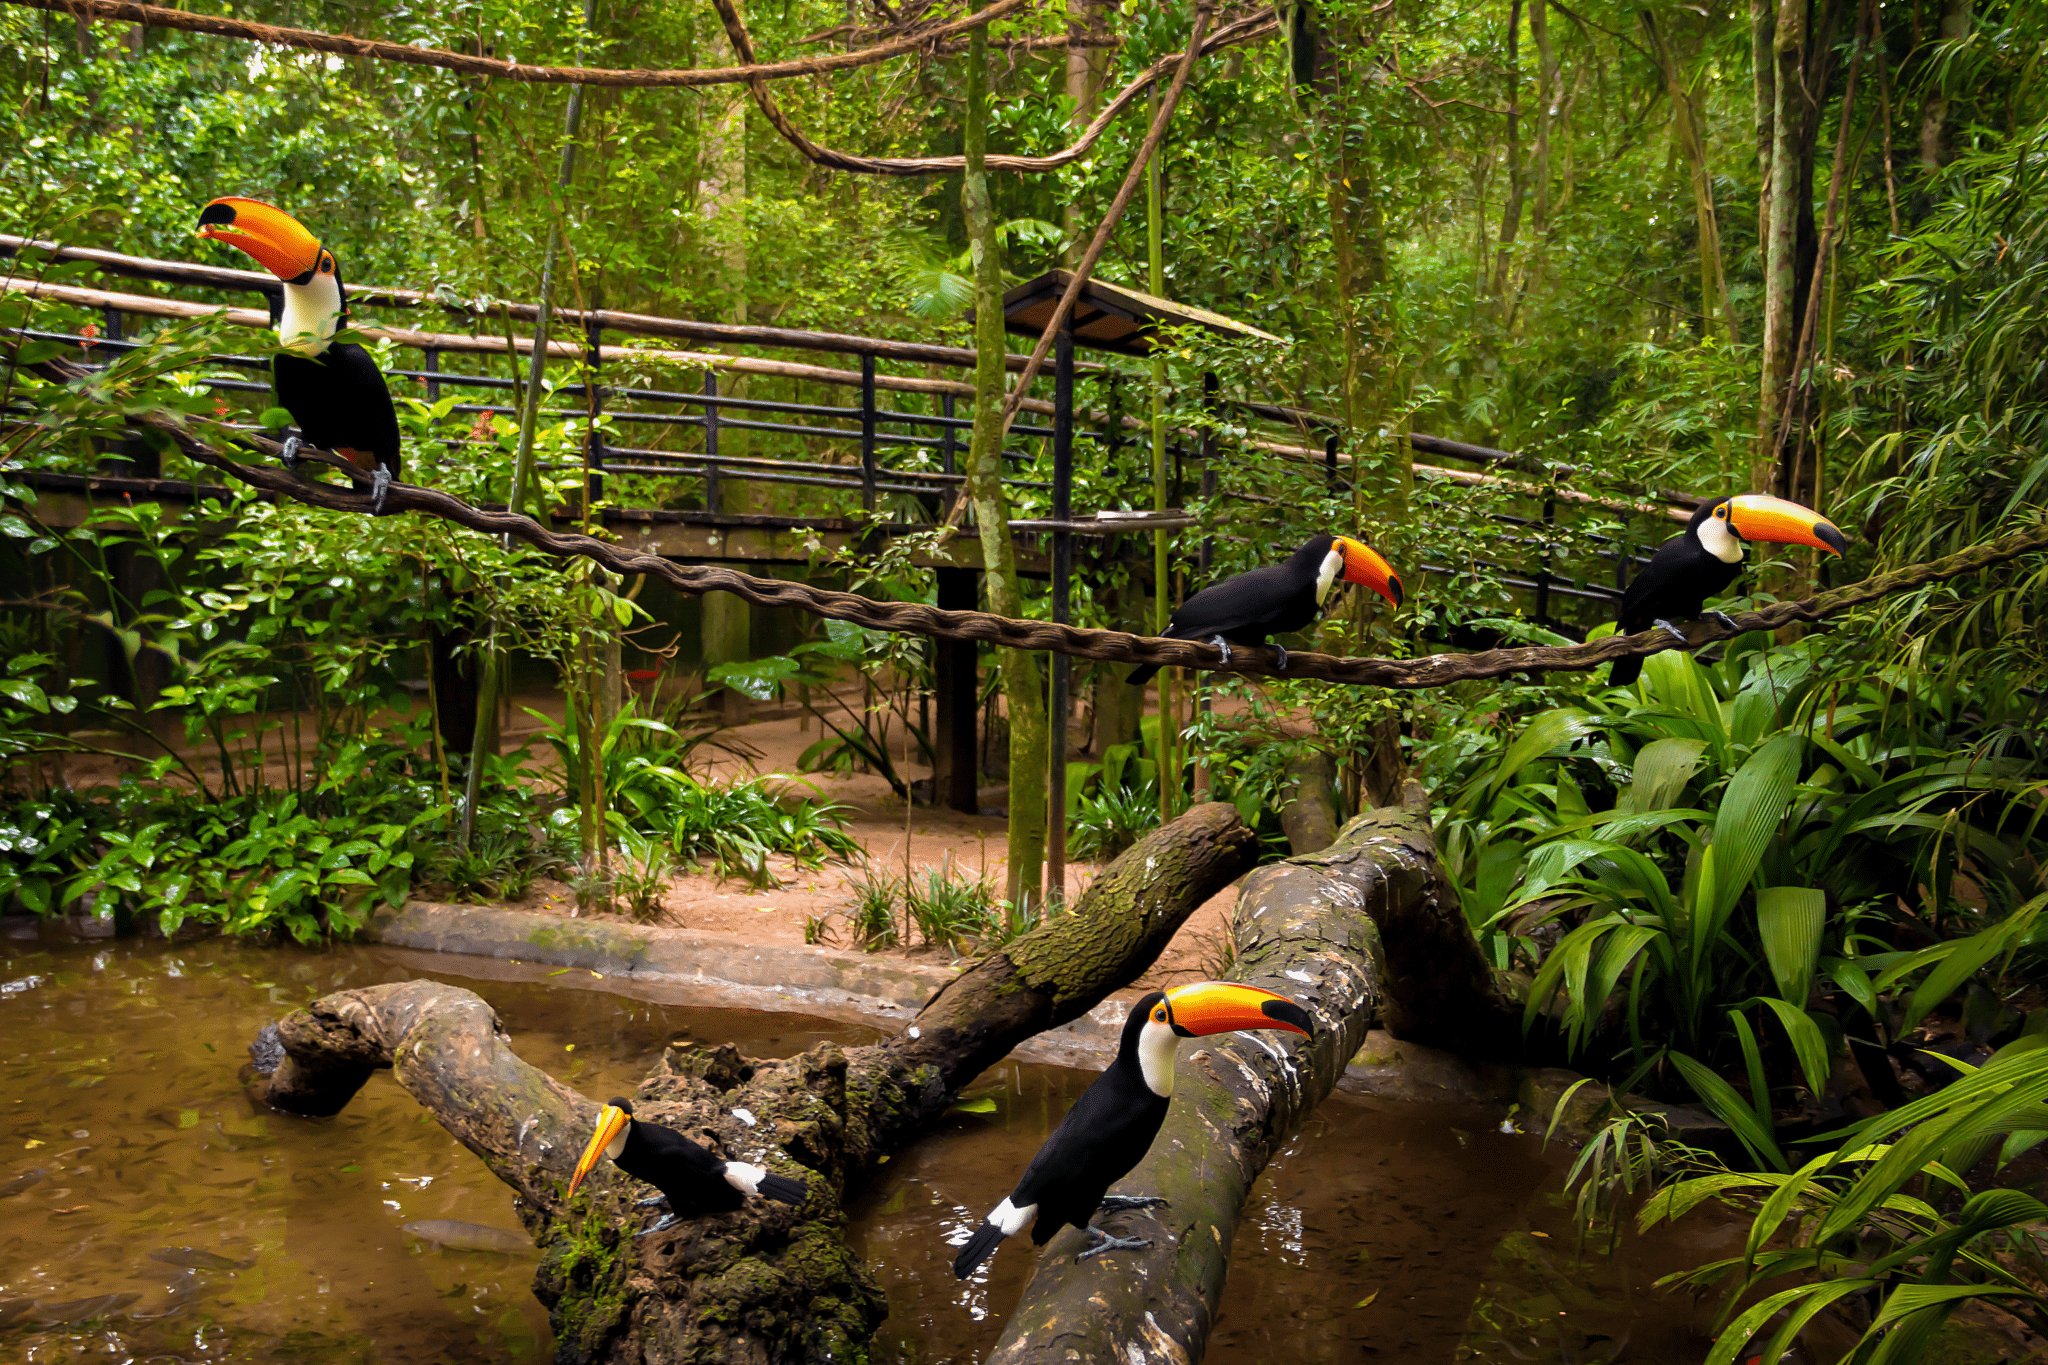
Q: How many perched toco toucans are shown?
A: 5